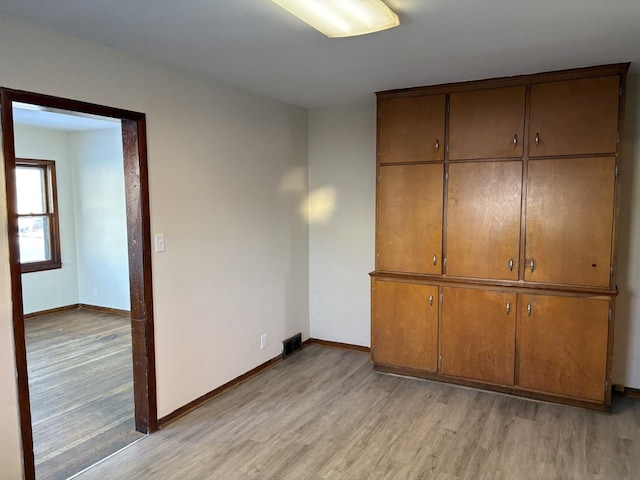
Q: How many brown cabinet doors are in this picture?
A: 9